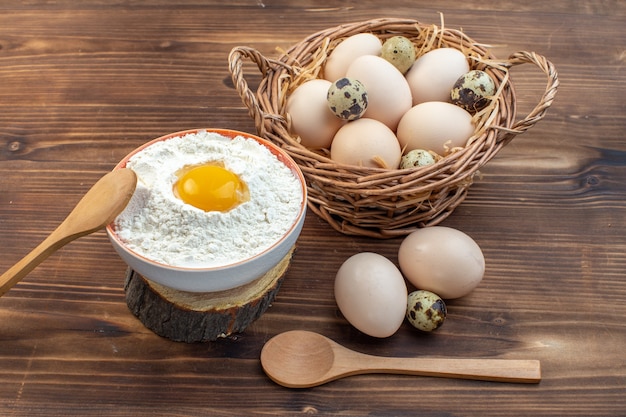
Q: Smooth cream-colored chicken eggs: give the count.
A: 8